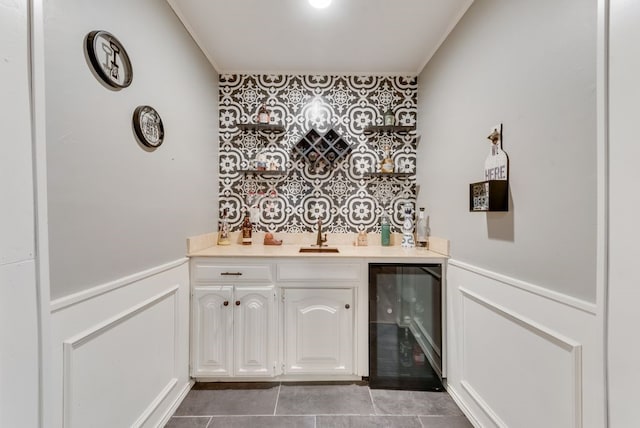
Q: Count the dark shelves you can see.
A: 4